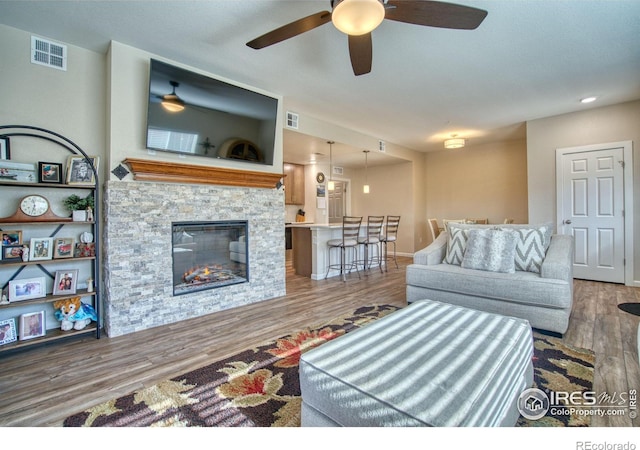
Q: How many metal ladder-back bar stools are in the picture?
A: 3